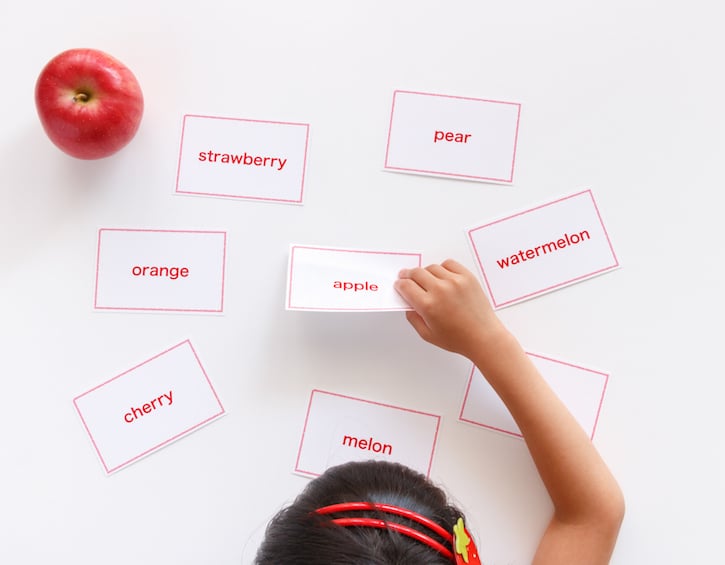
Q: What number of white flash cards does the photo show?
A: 8